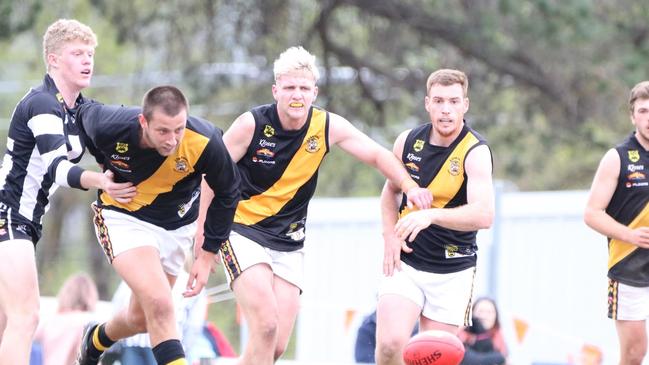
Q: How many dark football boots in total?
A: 1